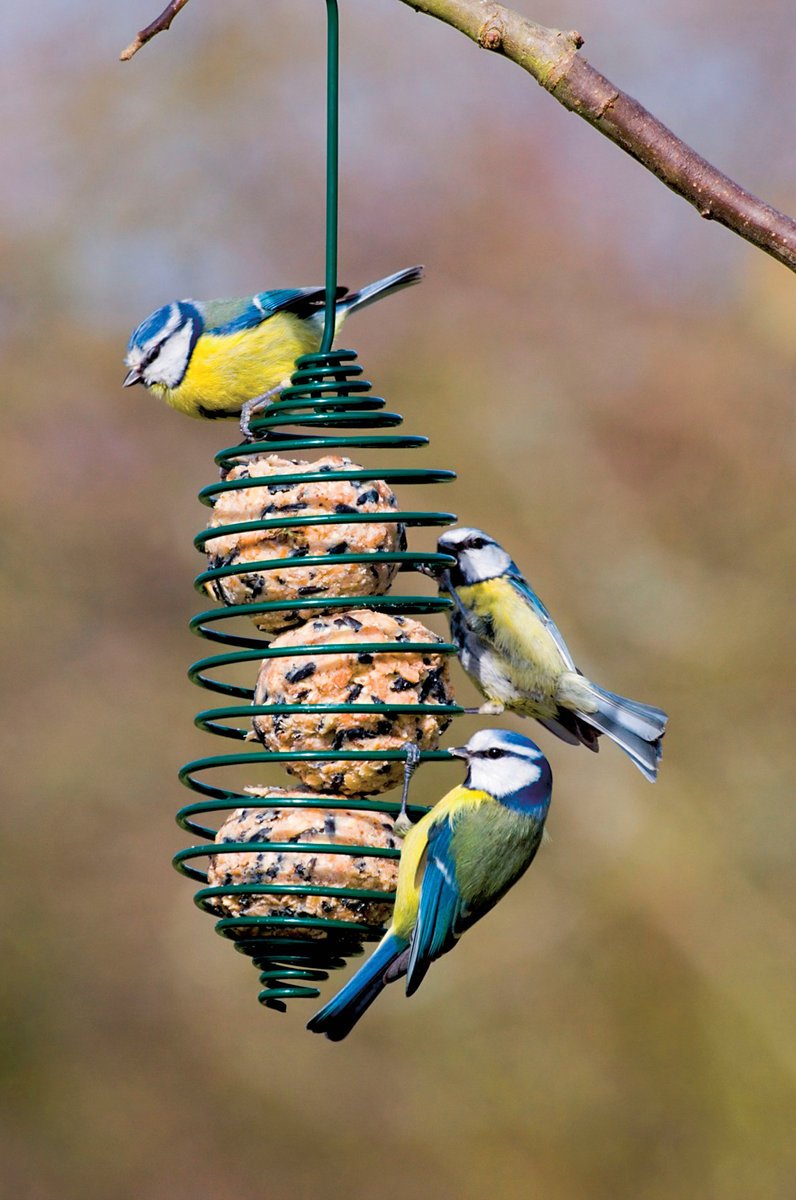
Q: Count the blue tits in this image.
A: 3